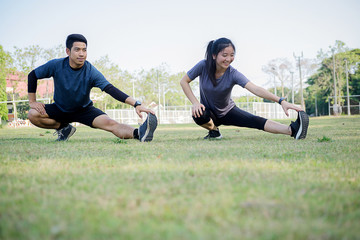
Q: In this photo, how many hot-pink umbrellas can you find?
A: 0